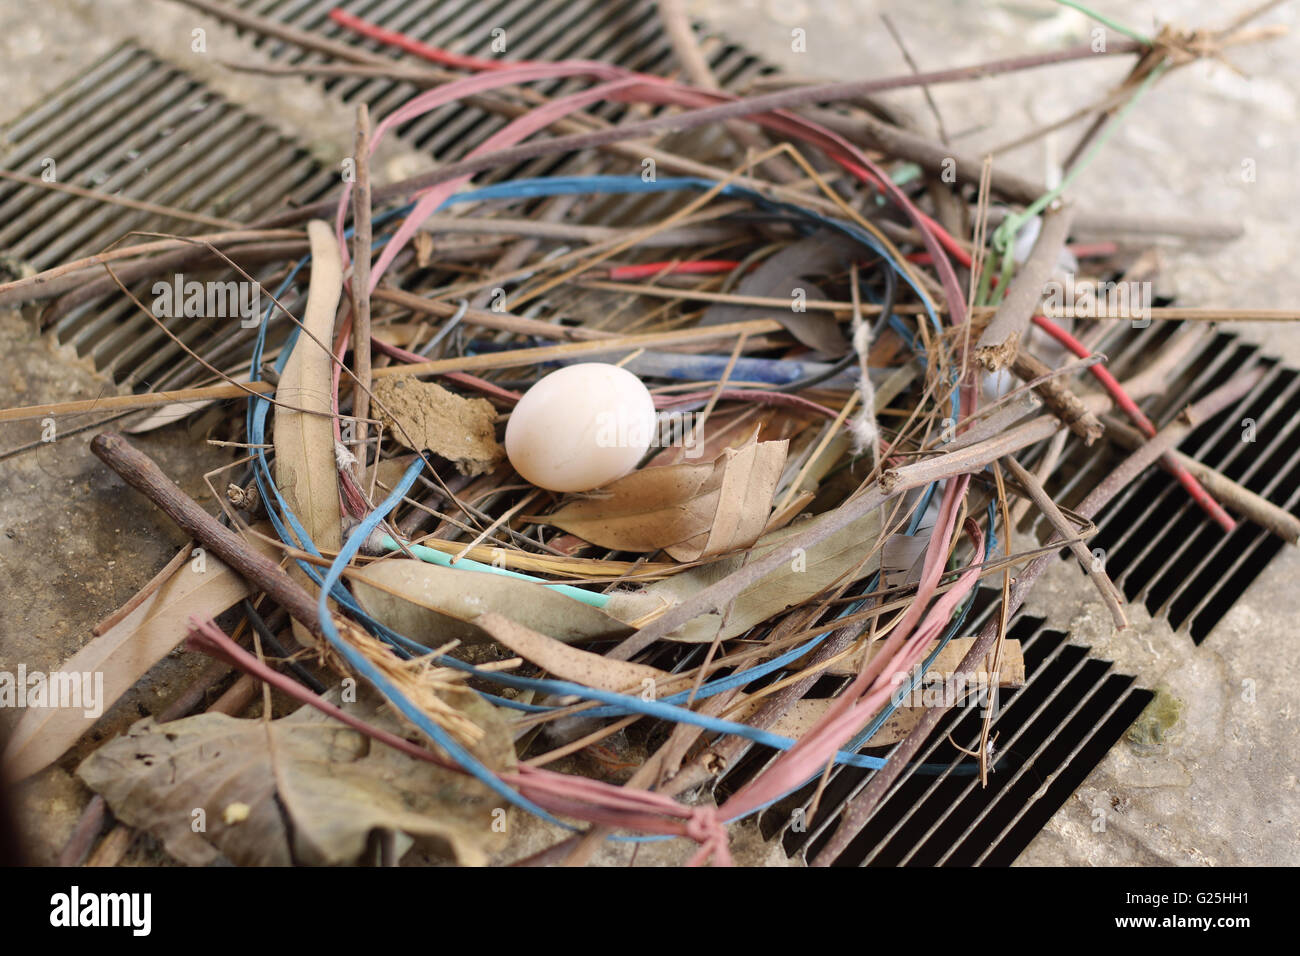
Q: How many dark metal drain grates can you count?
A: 4